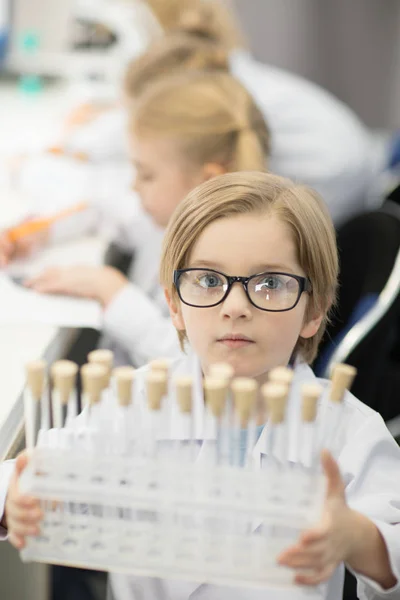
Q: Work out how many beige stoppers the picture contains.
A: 15